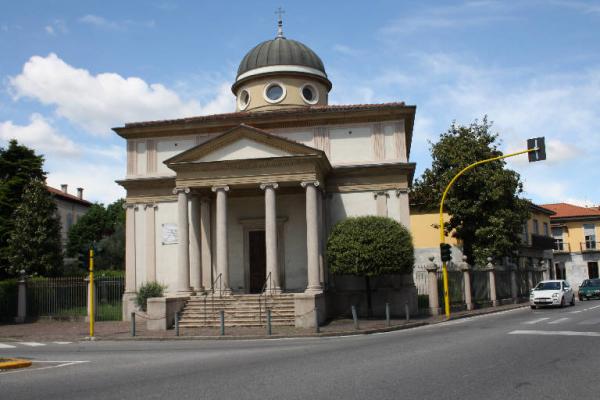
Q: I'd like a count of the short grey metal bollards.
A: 8